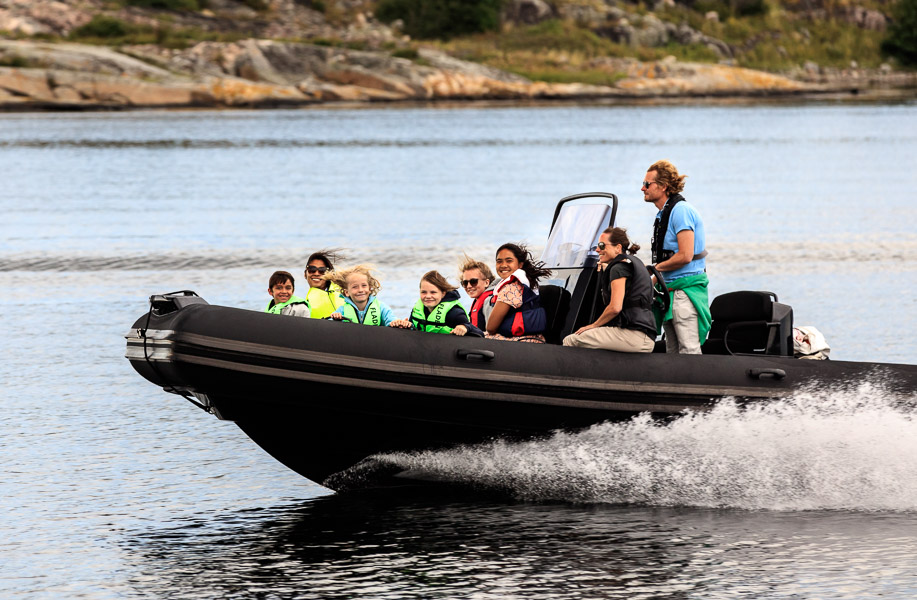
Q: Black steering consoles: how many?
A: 1